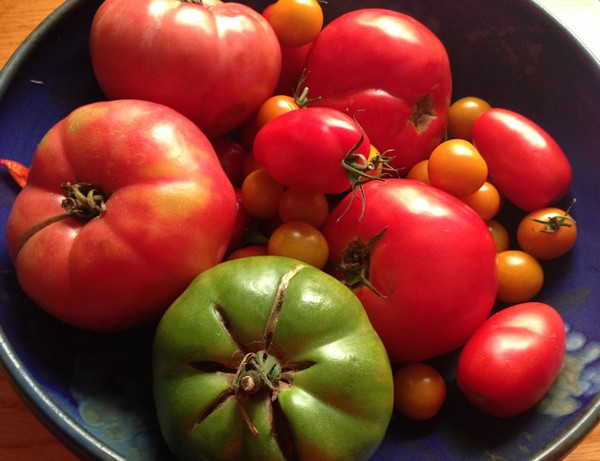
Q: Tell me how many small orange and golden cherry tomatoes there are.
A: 14